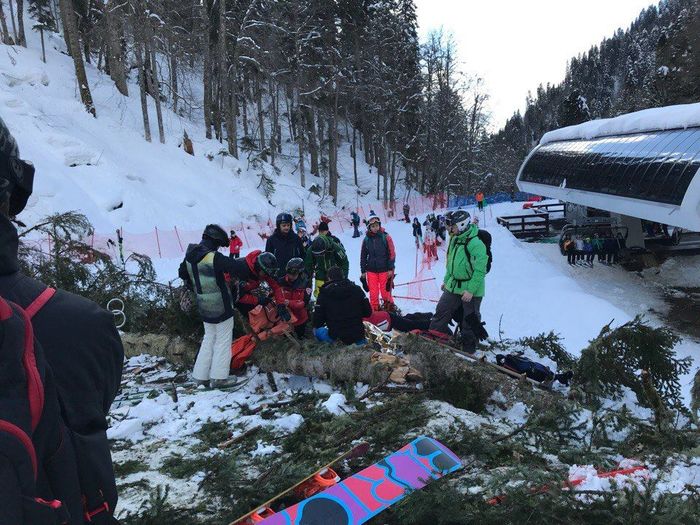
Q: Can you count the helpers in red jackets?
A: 2